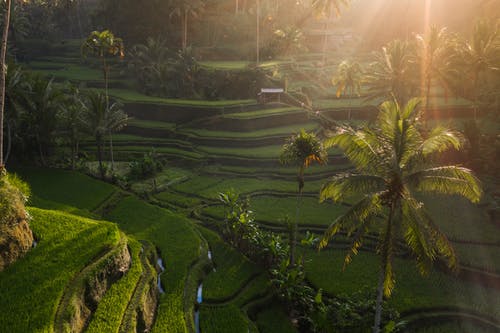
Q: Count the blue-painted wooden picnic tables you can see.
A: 0